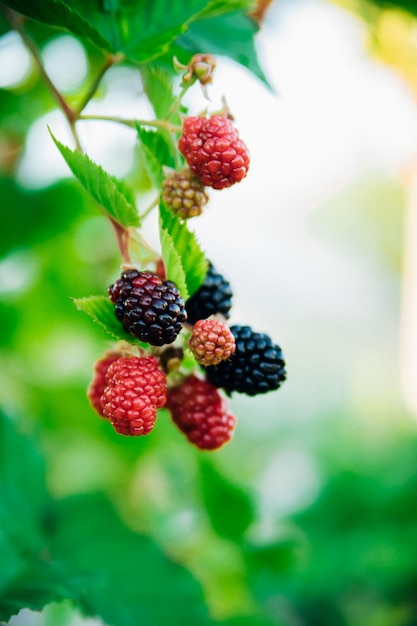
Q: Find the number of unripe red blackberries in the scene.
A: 5